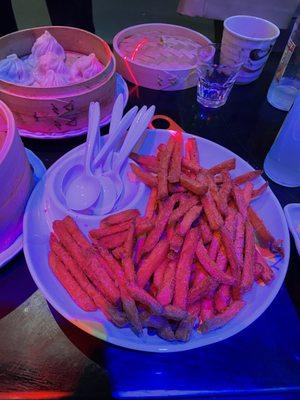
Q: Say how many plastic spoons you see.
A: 6